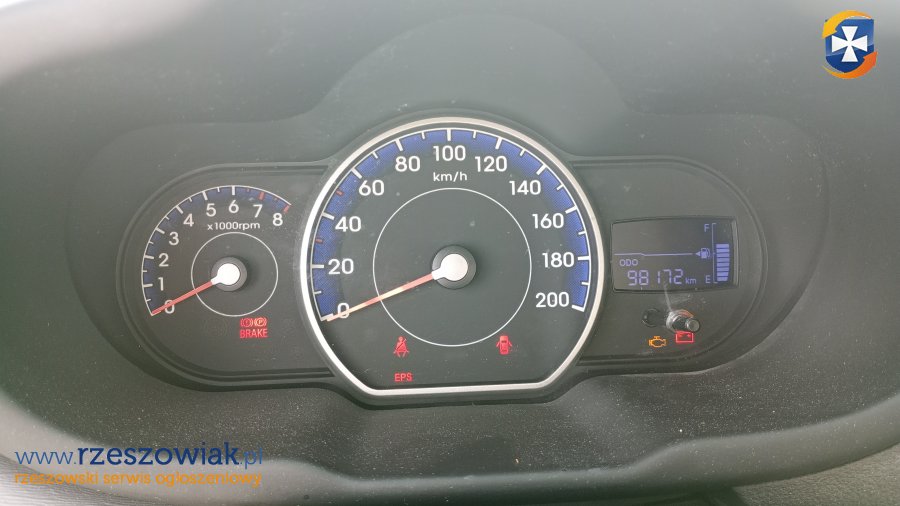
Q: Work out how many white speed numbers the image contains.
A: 11